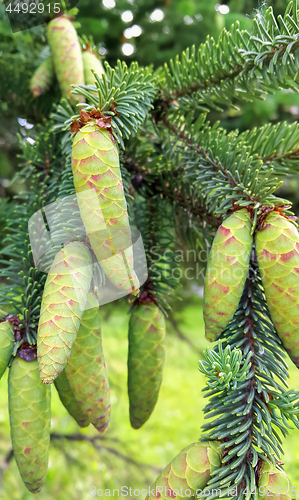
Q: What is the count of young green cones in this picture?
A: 14